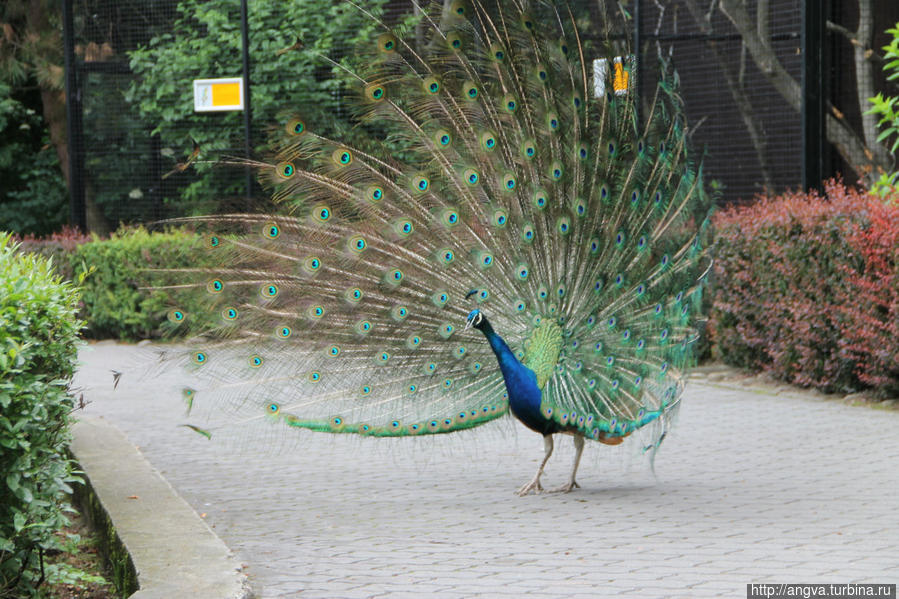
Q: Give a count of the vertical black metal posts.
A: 4